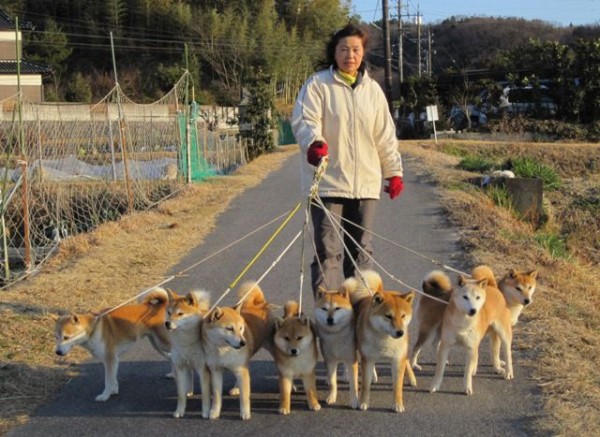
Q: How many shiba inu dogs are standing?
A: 8